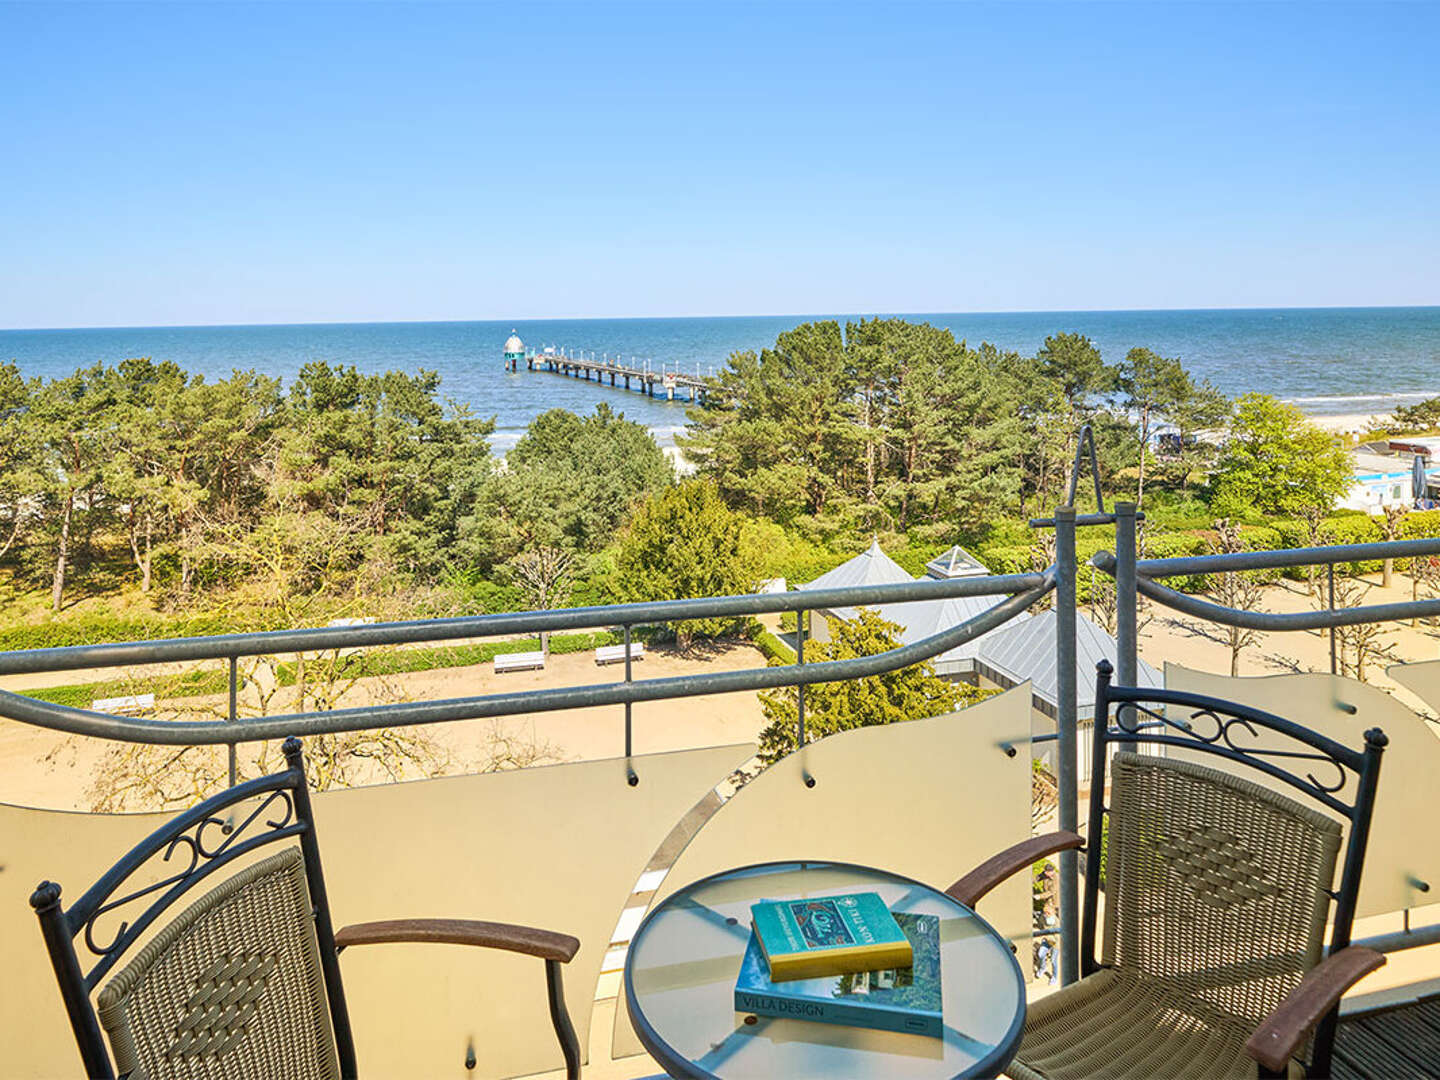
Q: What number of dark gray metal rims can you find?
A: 1